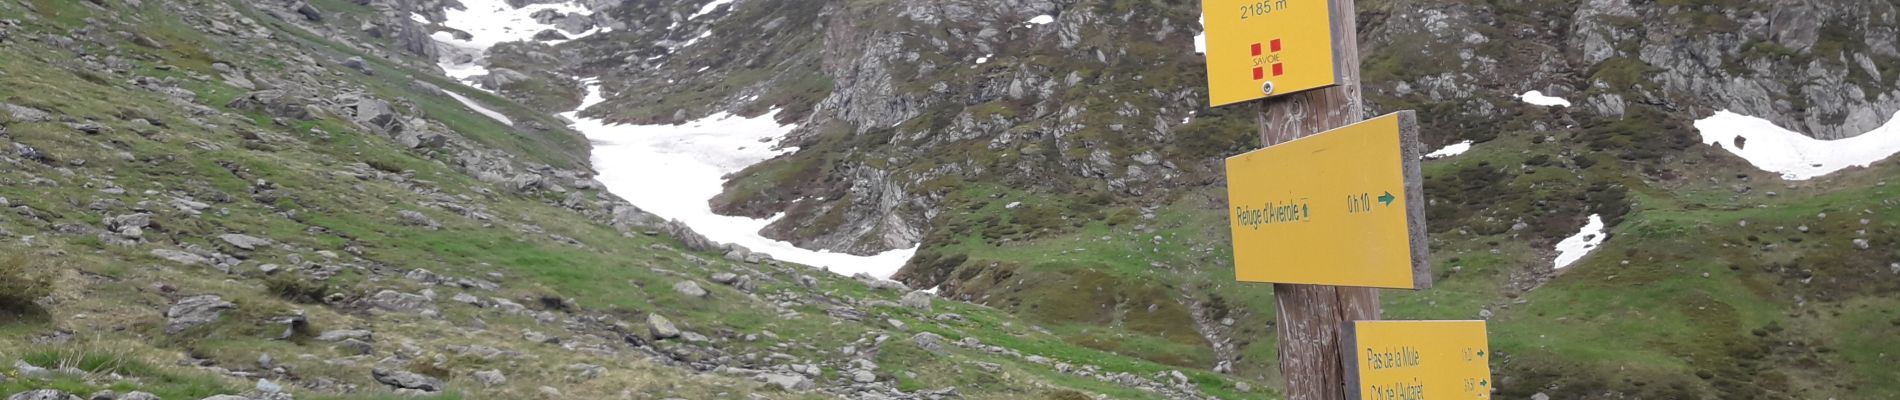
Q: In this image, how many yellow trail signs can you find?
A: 3